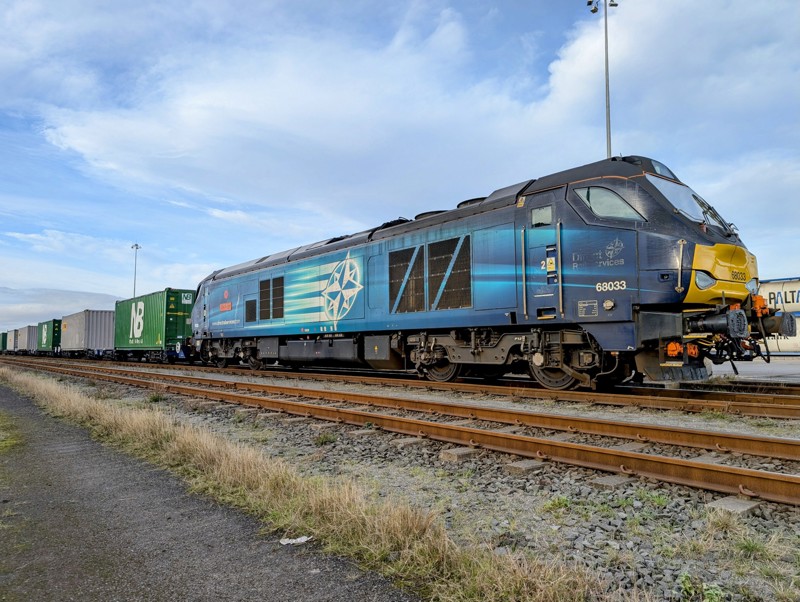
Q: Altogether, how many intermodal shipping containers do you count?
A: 6